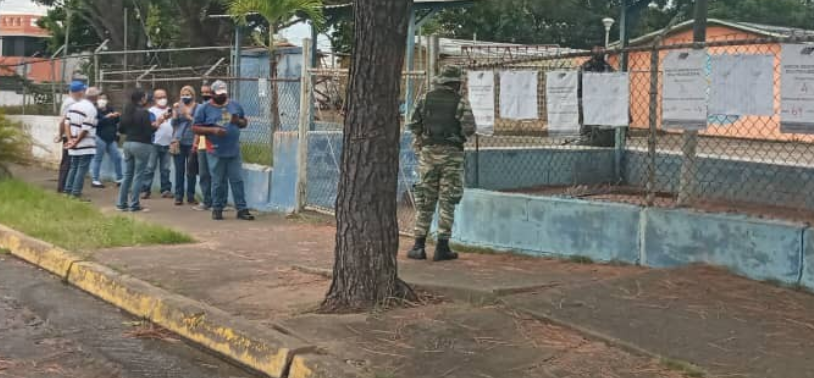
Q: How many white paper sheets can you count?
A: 7